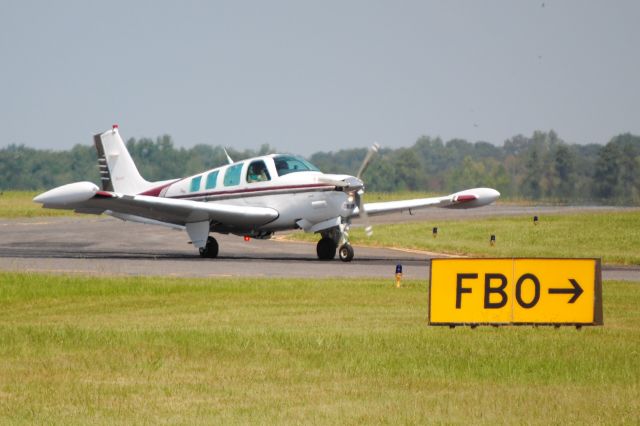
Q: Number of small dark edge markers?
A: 4